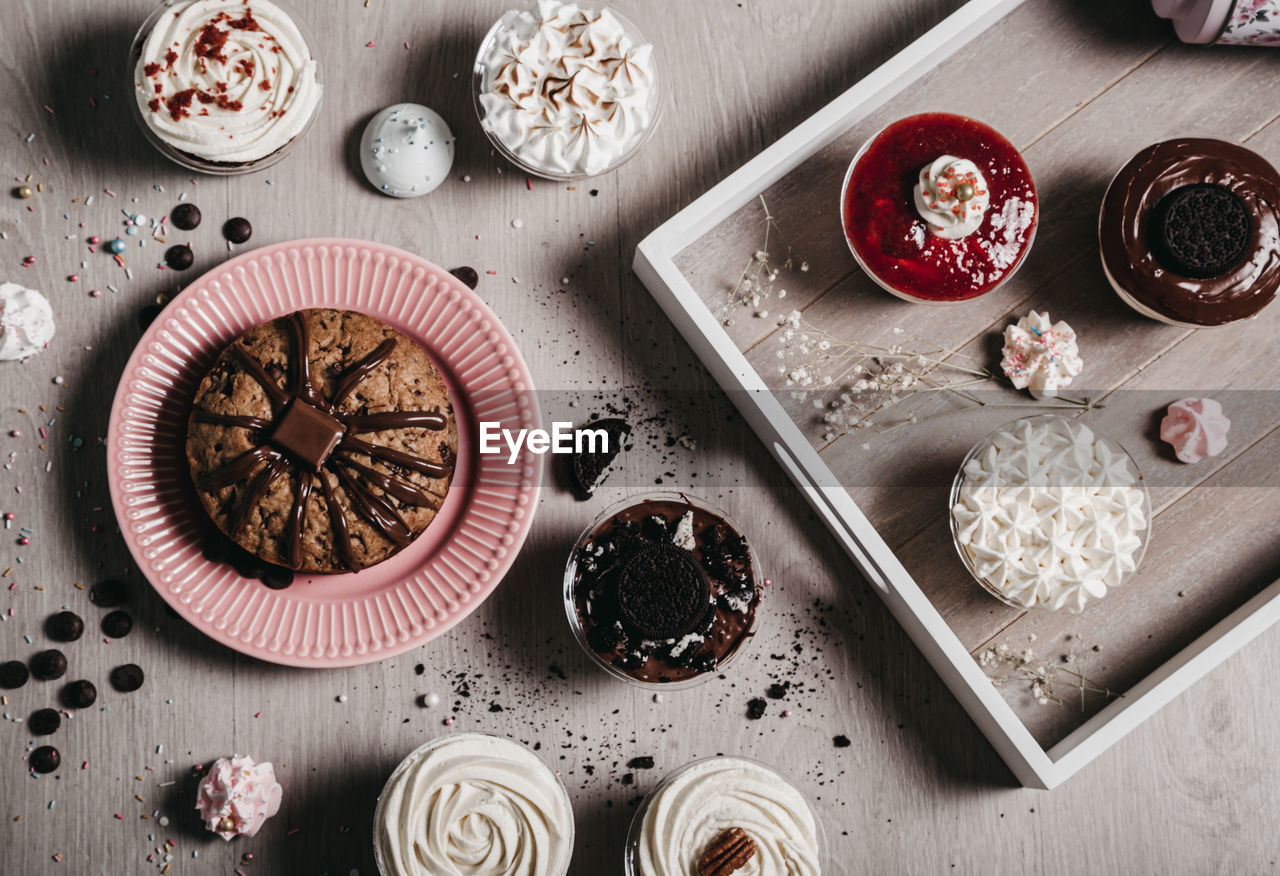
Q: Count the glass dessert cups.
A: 8